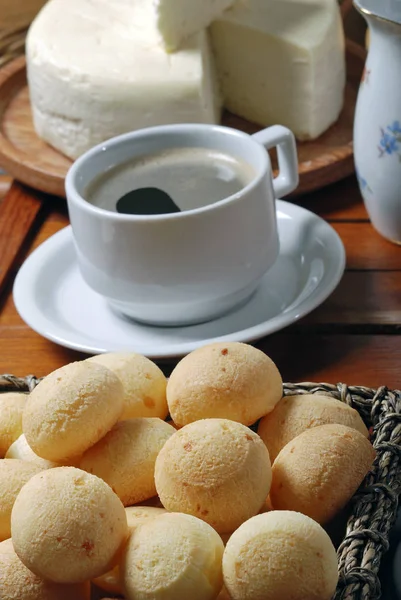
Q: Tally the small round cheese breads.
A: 15